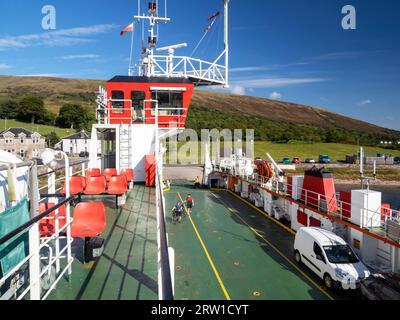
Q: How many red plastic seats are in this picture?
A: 8